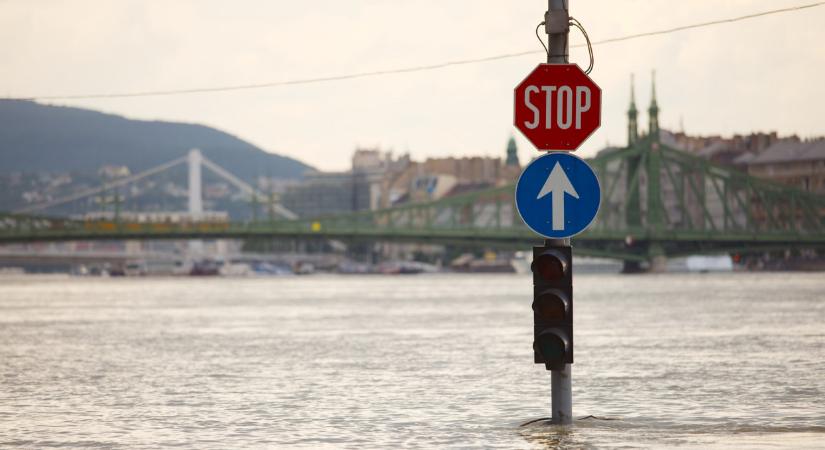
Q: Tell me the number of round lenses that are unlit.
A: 3